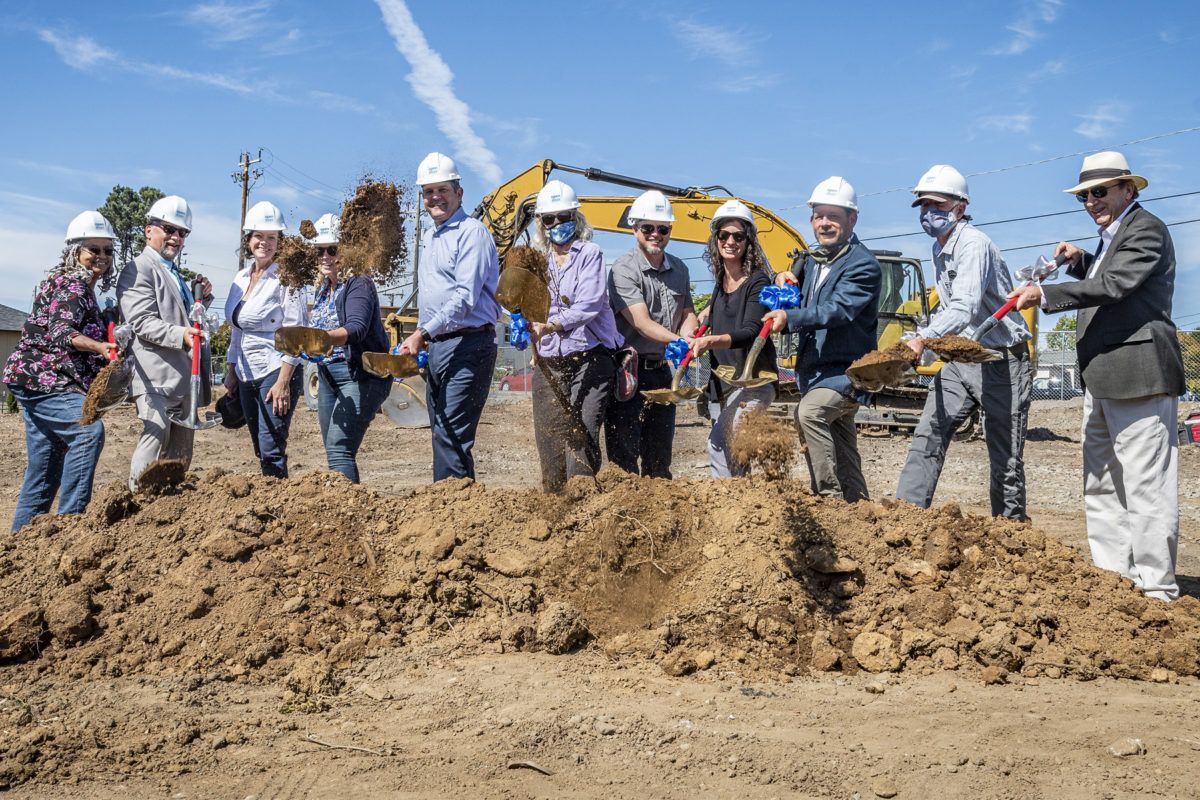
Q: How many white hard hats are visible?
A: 10